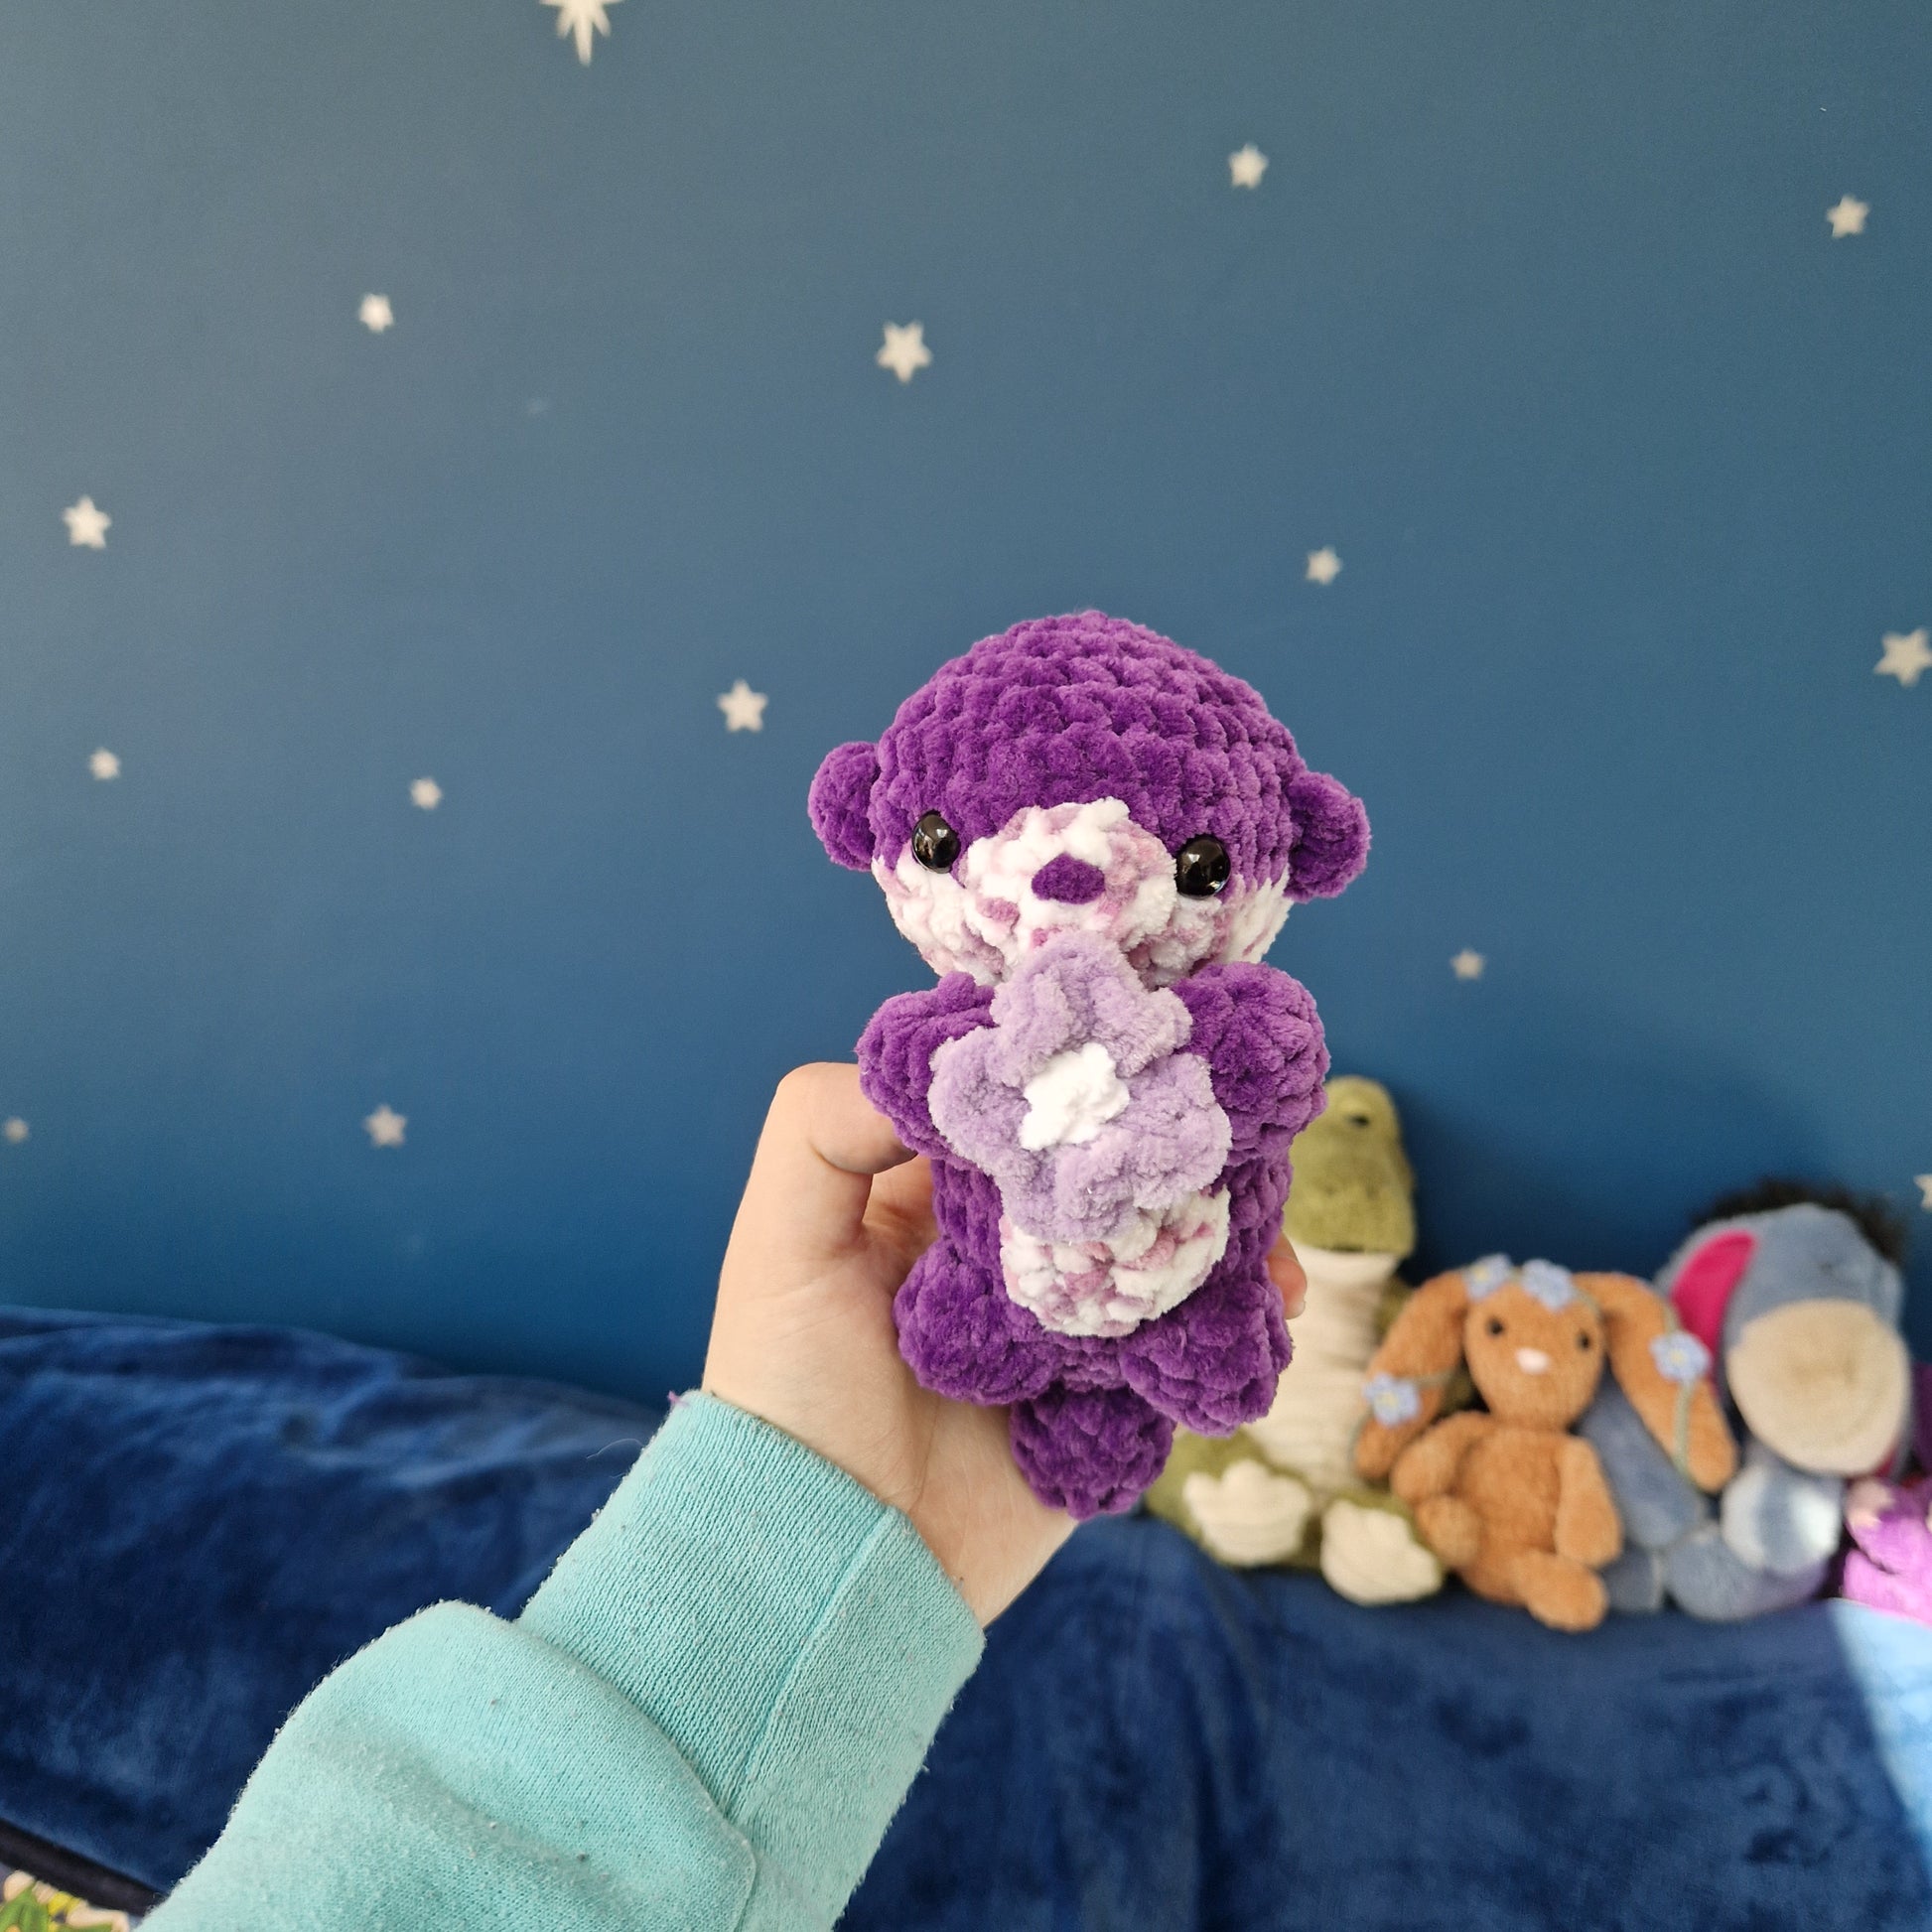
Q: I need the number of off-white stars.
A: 15